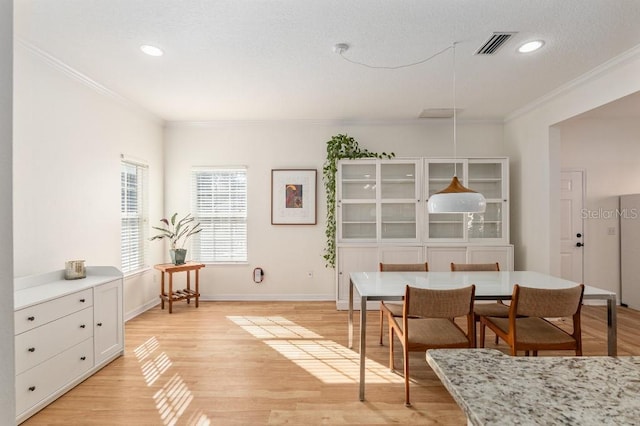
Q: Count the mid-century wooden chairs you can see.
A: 4